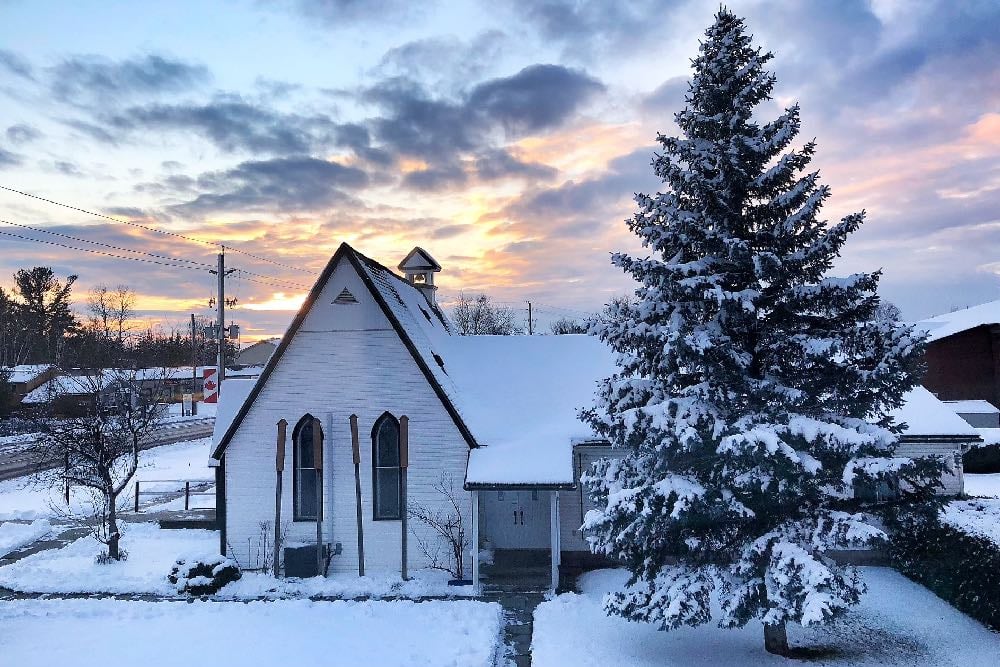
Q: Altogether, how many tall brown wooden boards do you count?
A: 4